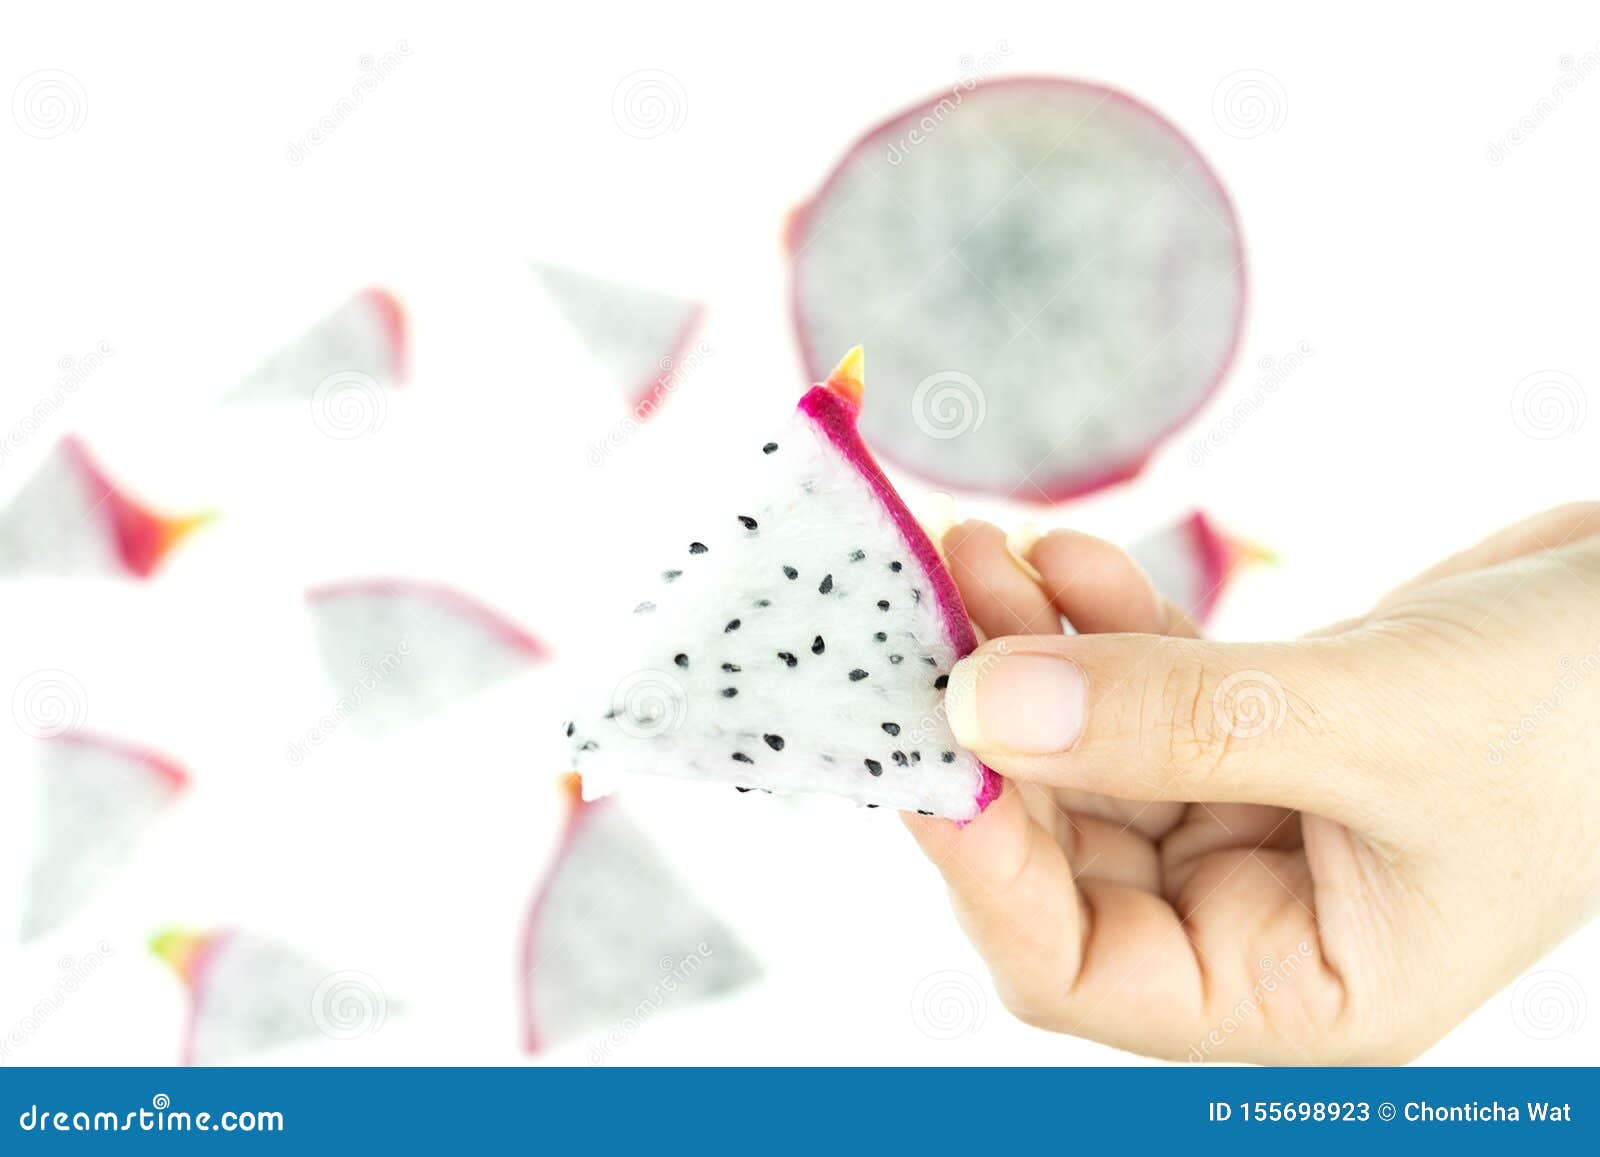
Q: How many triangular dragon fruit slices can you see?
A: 9